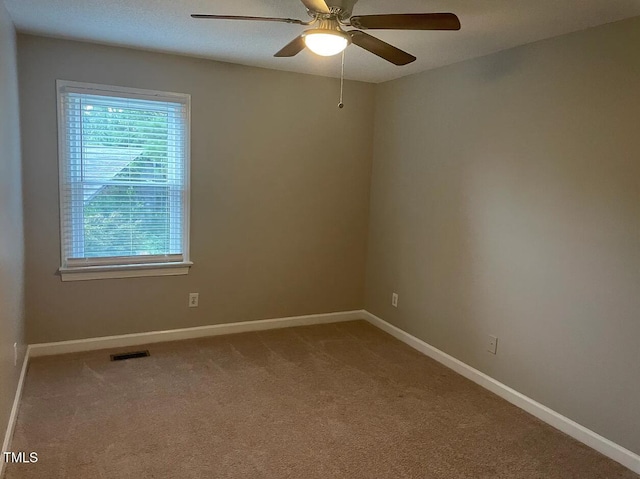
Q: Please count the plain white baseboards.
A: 3